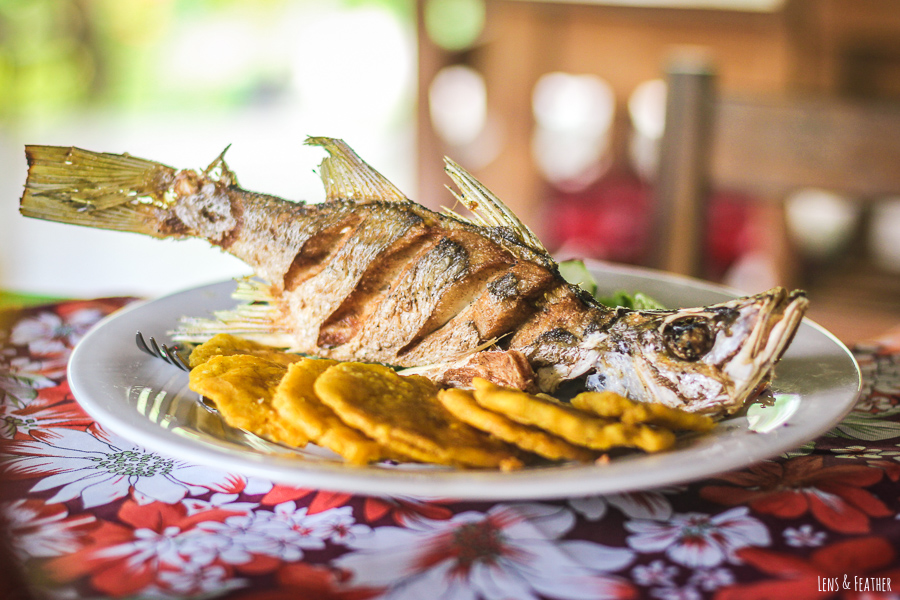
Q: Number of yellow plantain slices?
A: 7